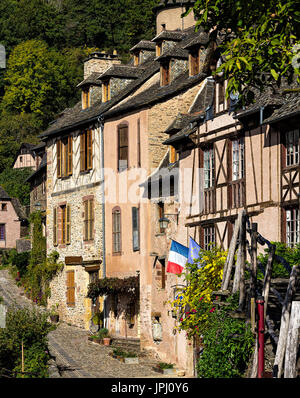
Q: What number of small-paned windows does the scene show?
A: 5